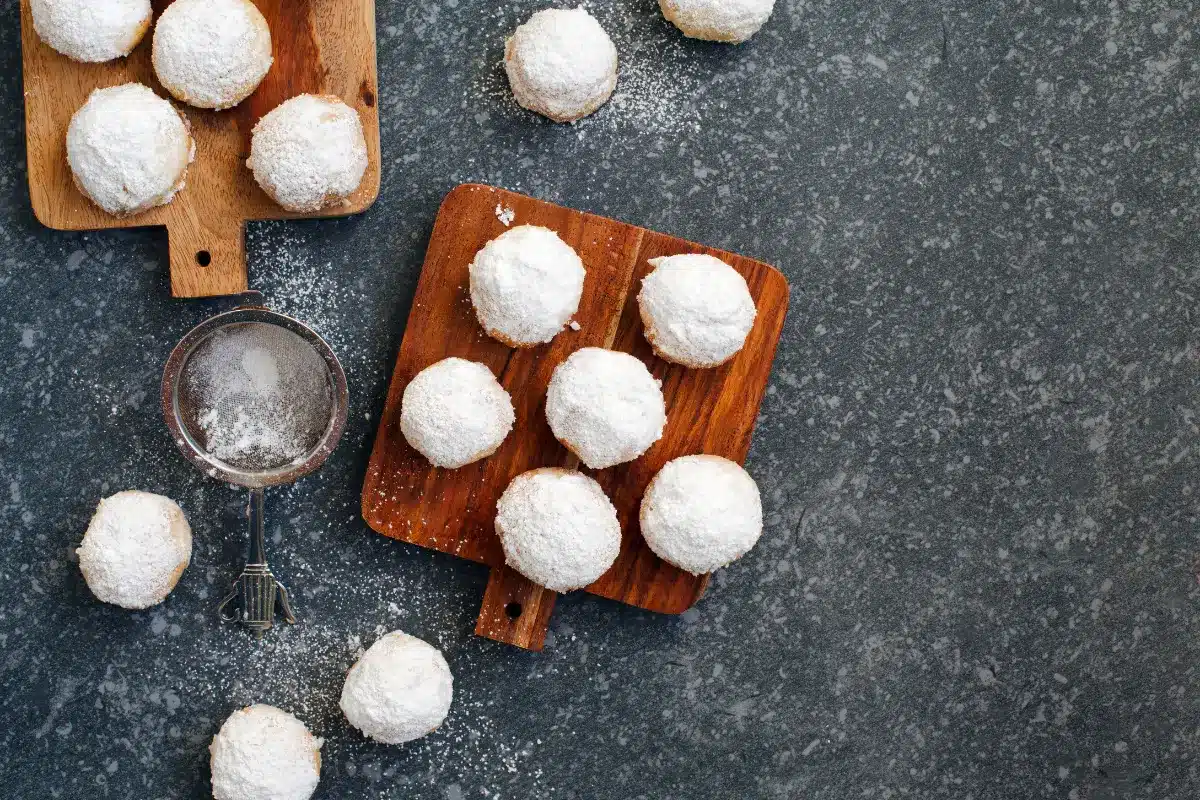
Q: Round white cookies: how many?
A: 15